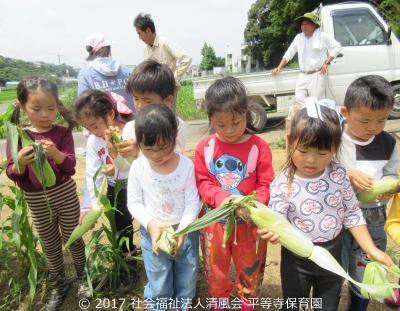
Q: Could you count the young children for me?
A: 7